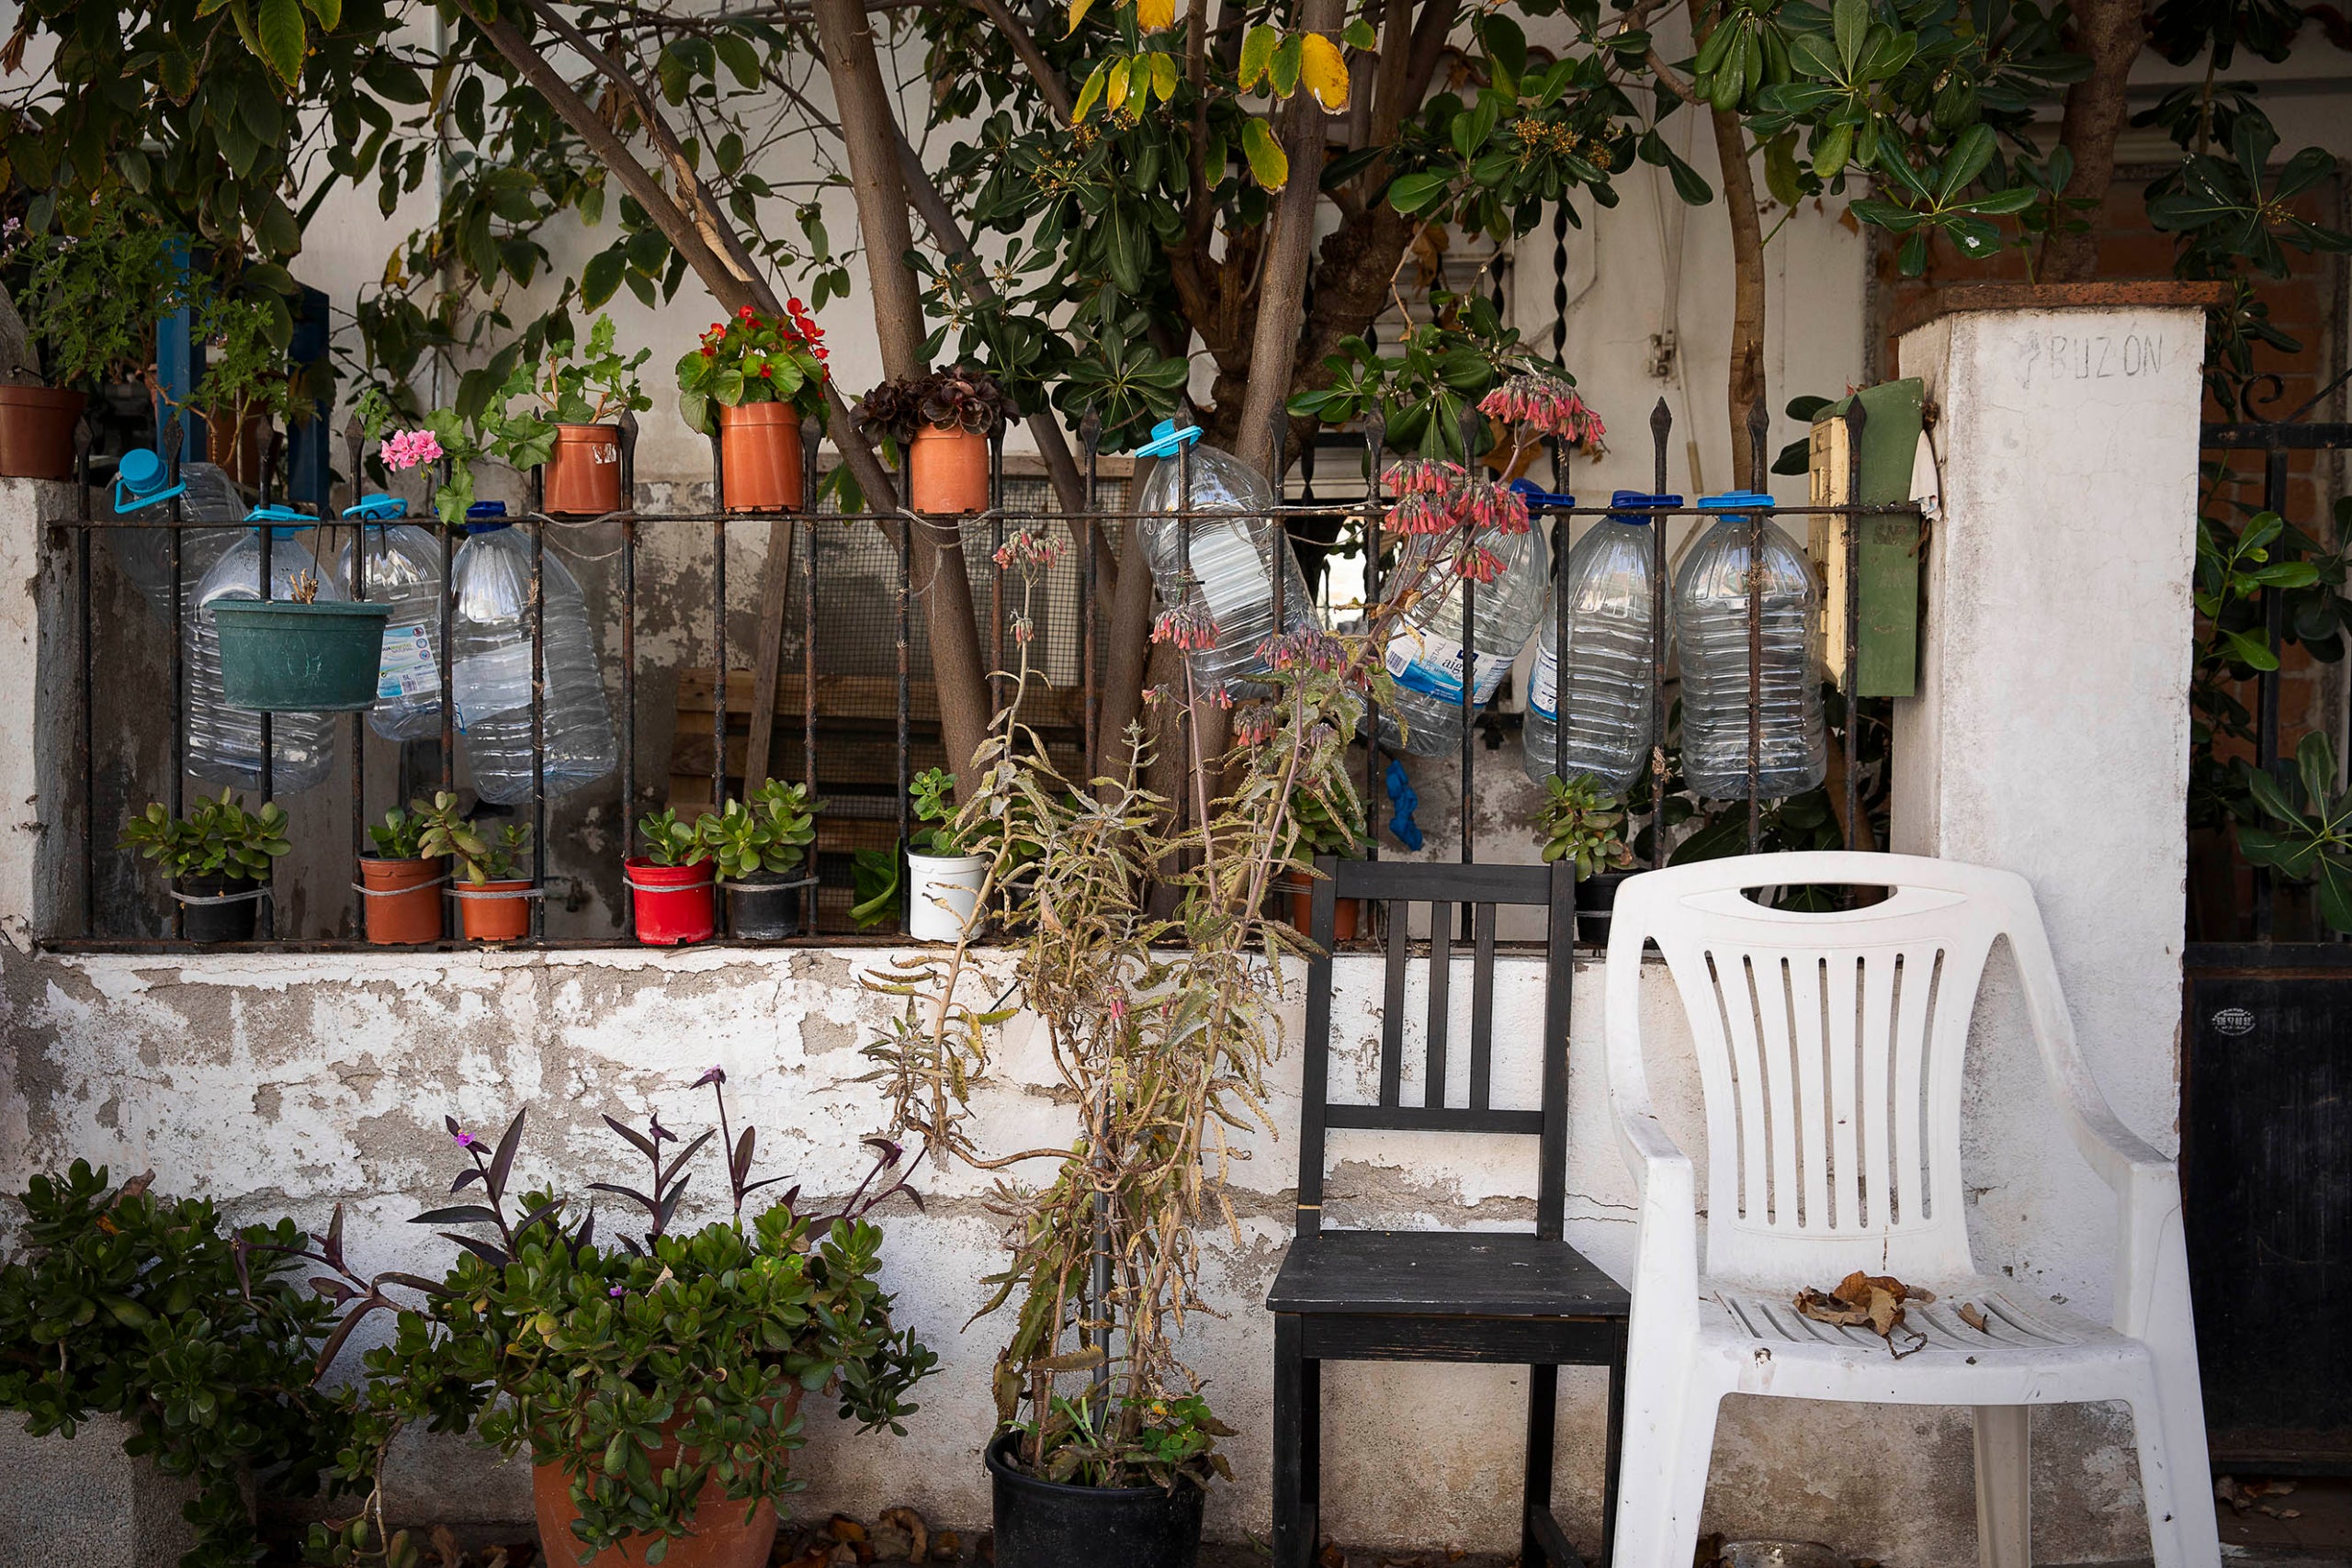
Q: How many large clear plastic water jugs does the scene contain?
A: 8